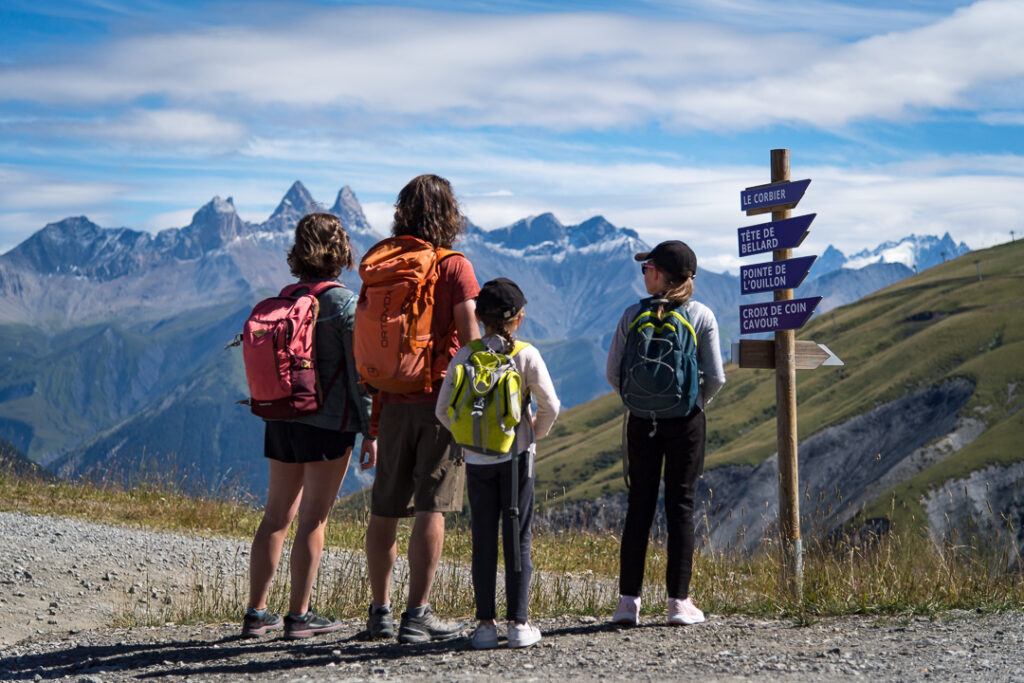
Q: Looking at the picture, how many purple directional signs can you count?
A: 4